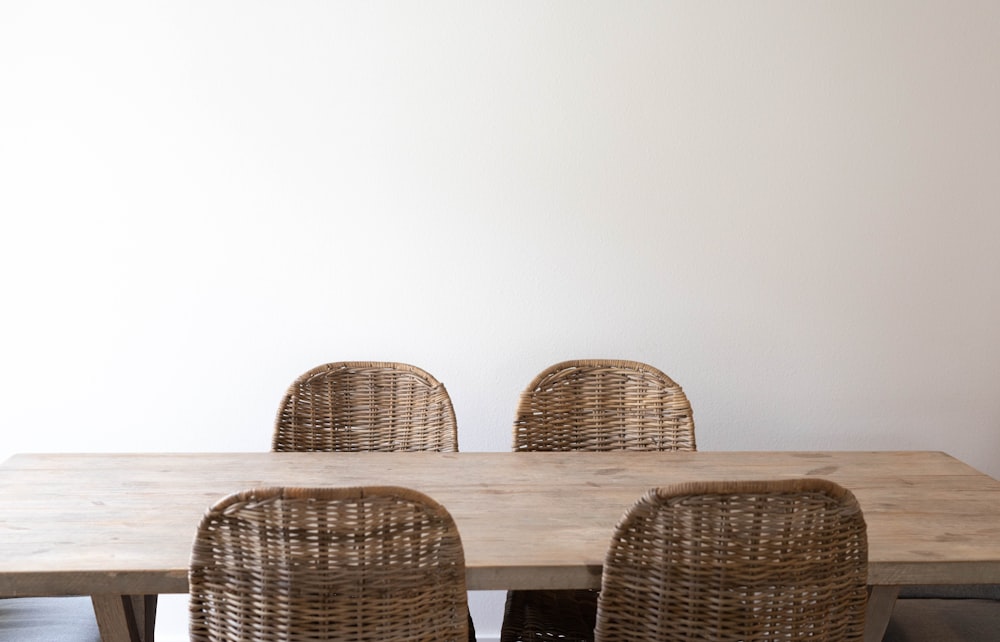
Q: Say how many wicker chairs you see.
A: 4